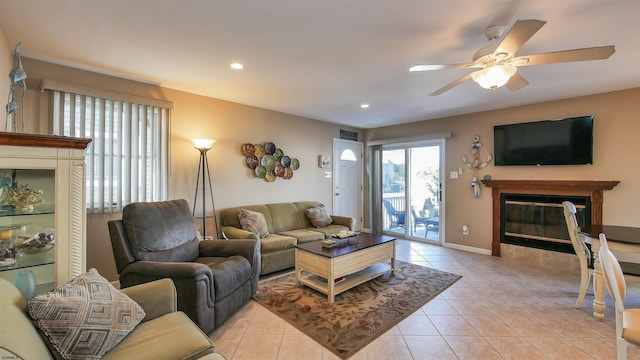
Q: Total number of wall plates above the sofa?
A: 12